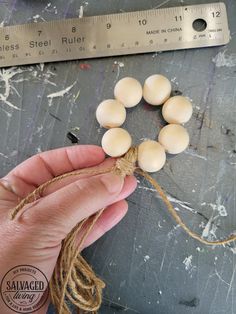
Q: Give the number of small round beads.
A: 7